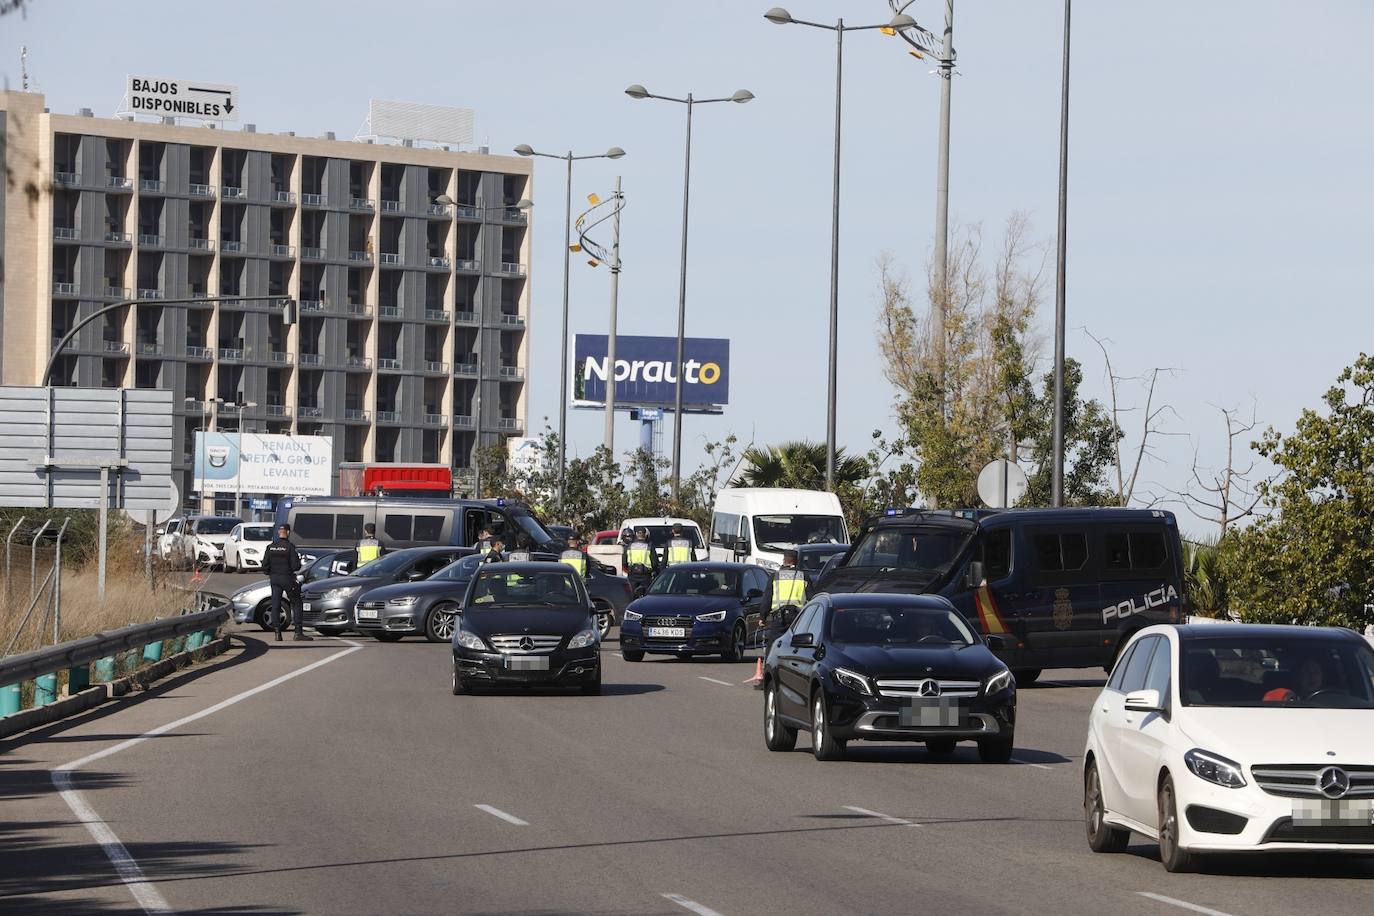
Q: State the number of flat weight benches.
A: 0